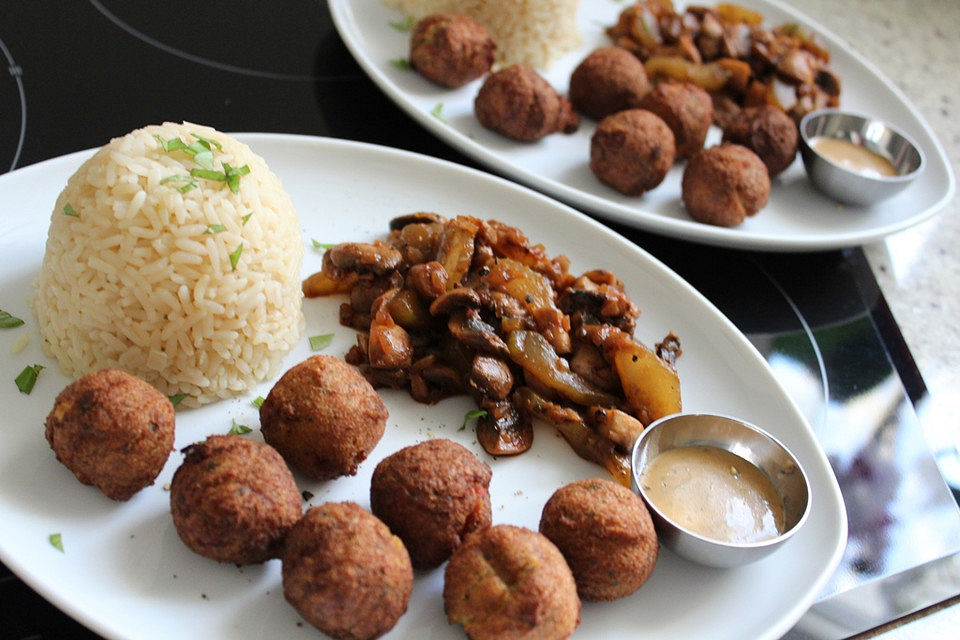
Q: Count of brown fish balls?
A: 14